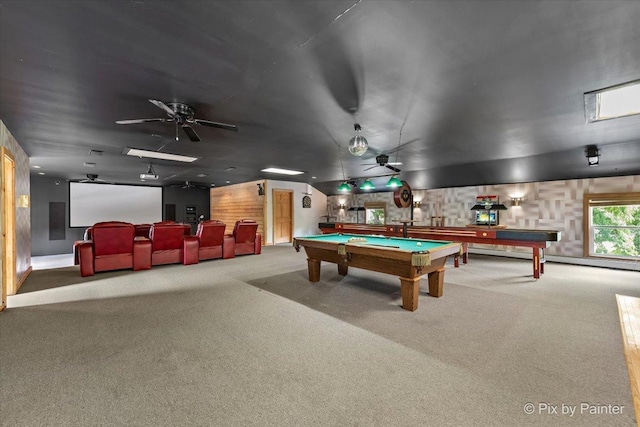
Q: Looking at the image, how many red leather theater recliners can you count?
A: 4